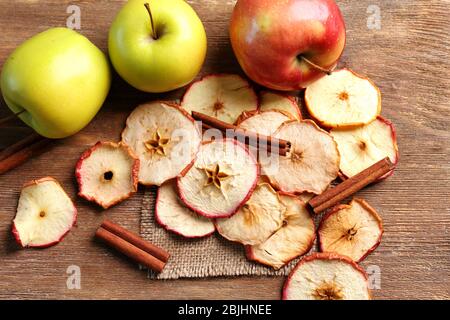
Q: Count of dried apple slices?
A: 15